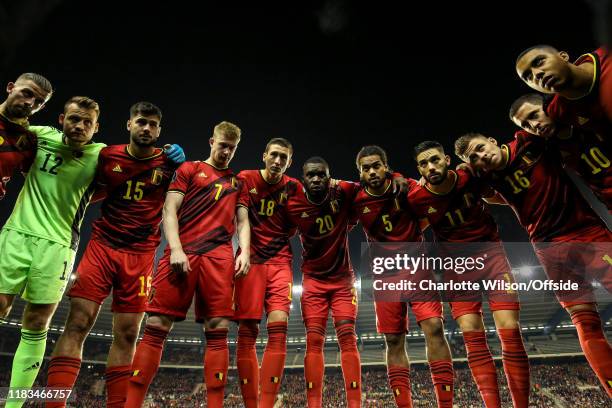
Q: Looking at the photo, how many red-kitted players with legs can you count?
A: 7